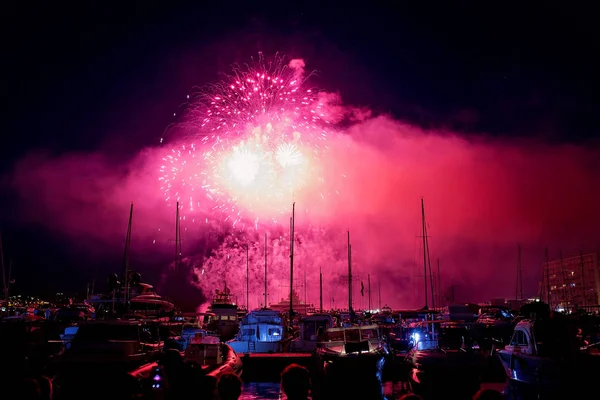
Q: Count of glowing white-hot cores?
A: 2